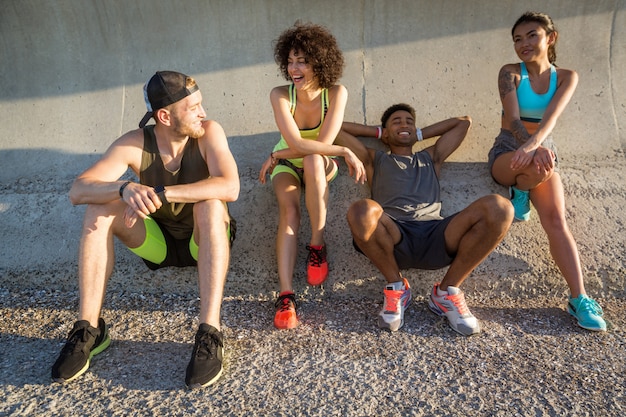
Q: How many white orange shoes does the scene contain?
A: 2